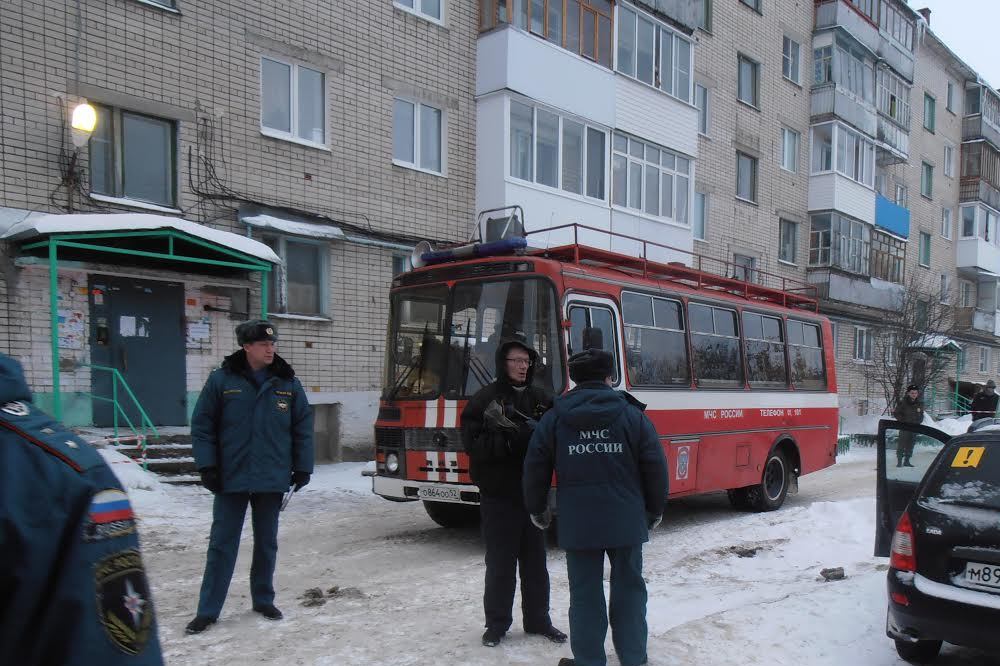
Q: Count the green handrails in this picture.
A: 2